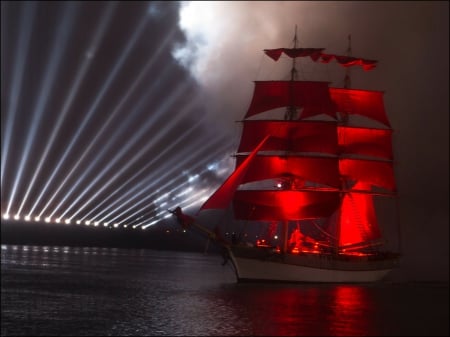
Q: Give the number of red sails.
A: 11